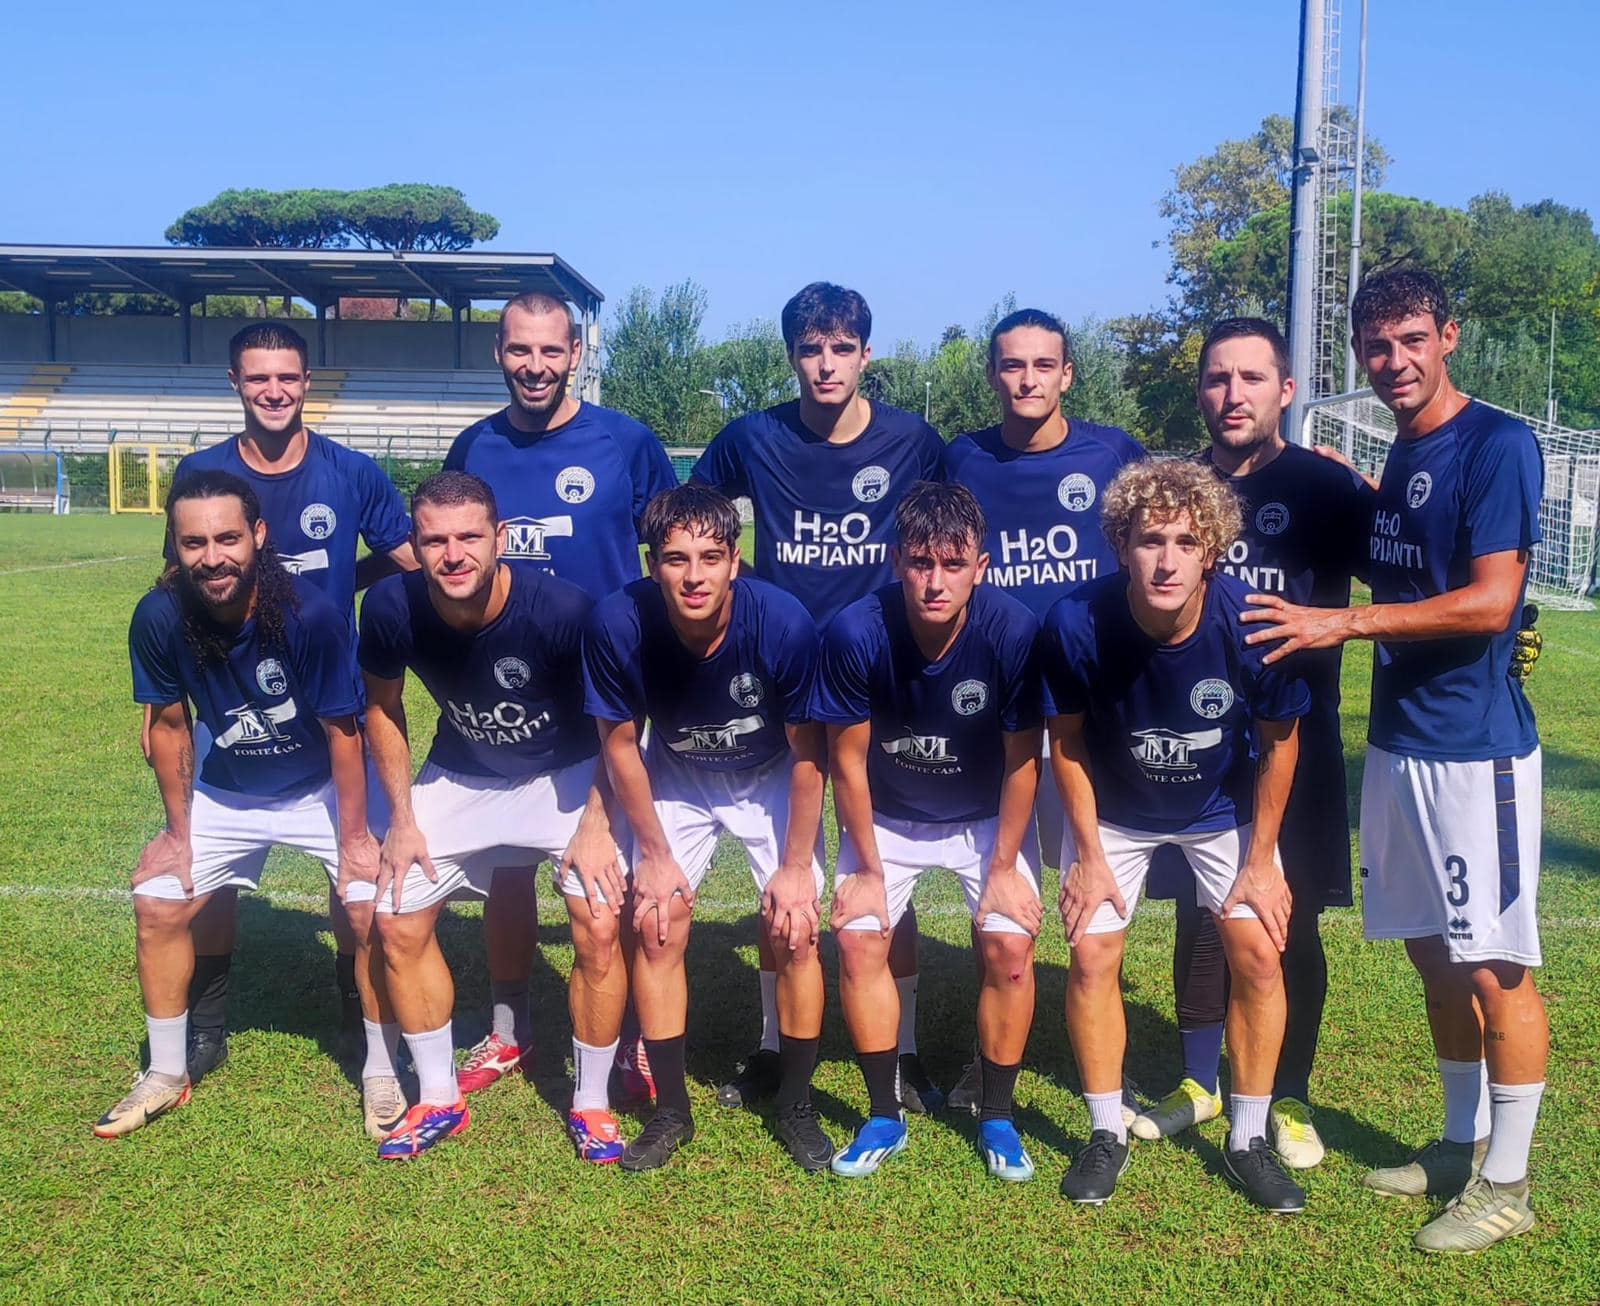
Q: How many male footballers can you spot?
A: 11